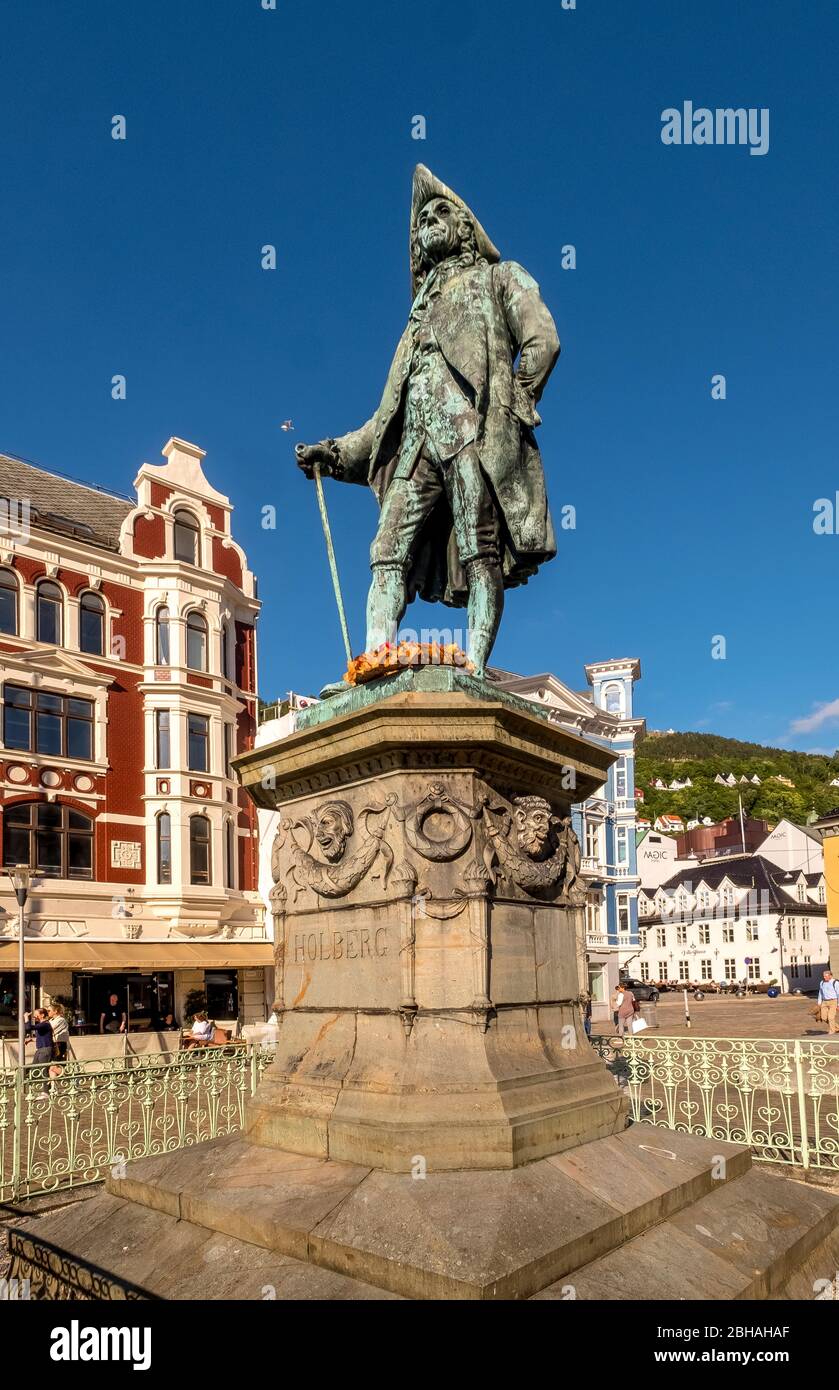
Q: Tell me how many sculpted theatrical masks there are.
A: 2